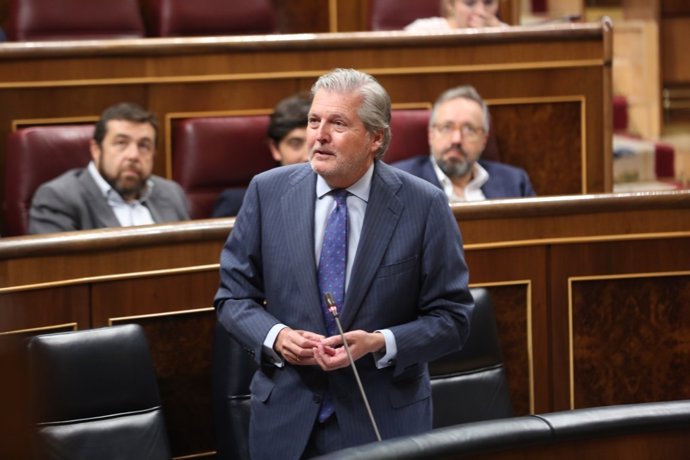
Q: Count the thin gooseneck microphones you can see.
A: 1